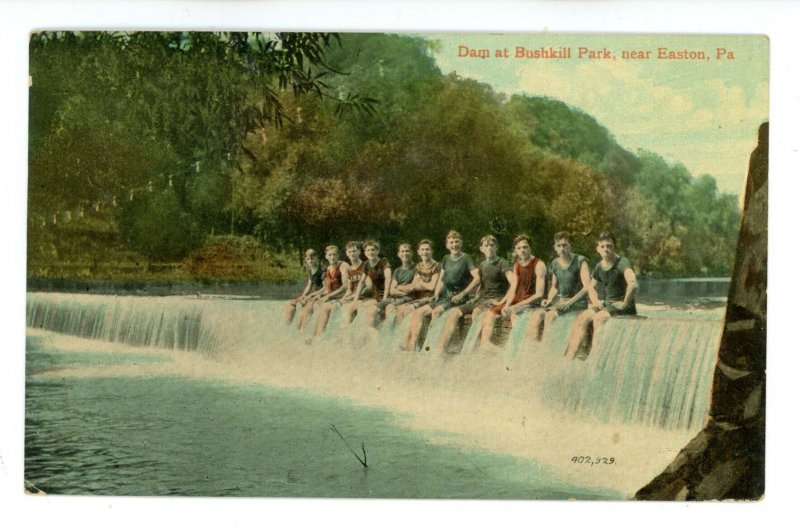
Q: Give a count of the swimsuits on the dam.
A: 11